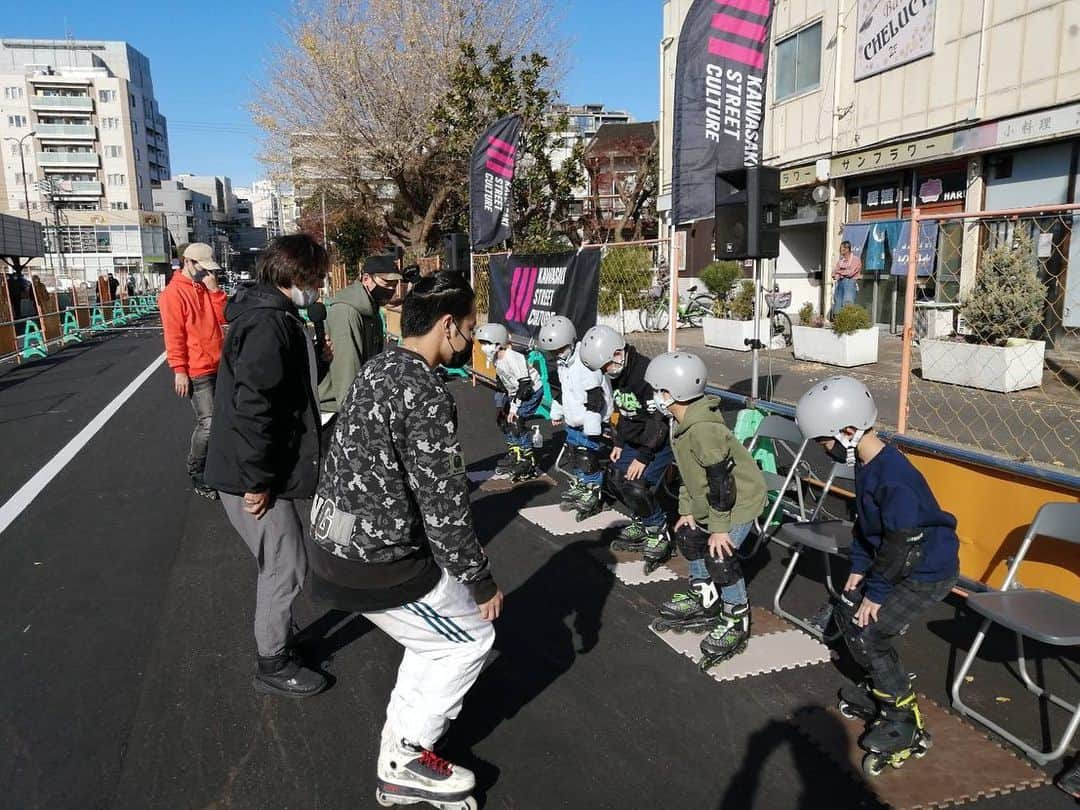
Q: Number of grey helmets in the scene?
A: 5